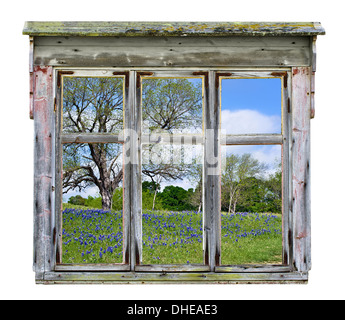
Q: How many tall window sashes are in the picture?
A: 3